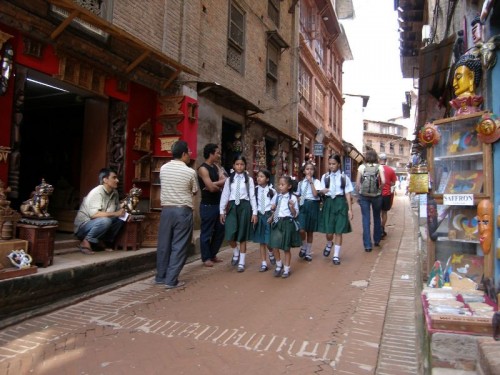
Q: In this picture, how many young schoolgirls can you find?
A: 5